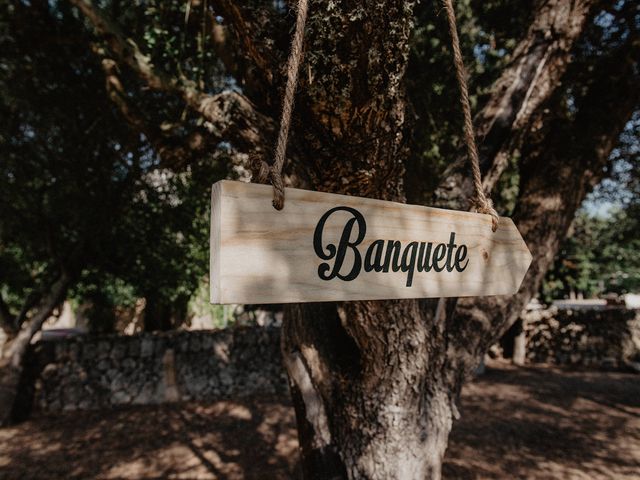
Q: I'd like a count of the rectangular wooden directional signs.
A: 1